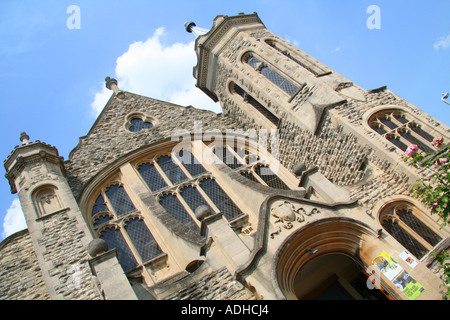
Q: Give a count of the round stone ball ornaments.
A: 3